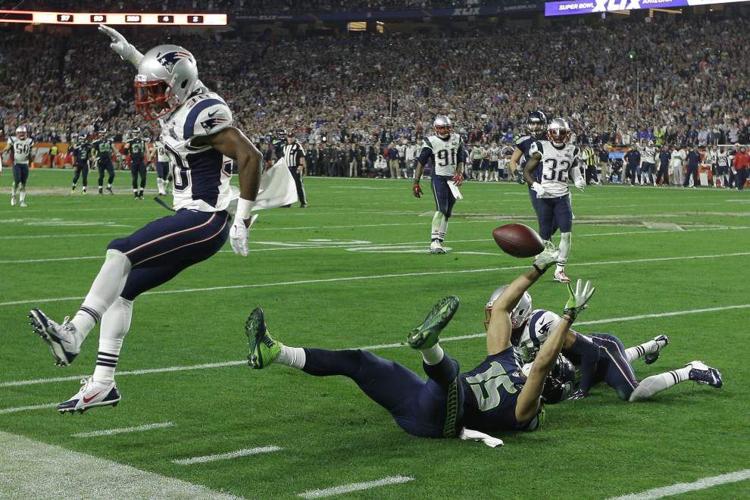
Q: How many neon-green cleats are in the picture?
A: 2